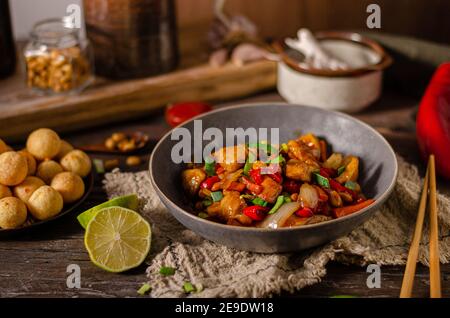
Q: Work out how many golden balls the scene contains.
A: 12